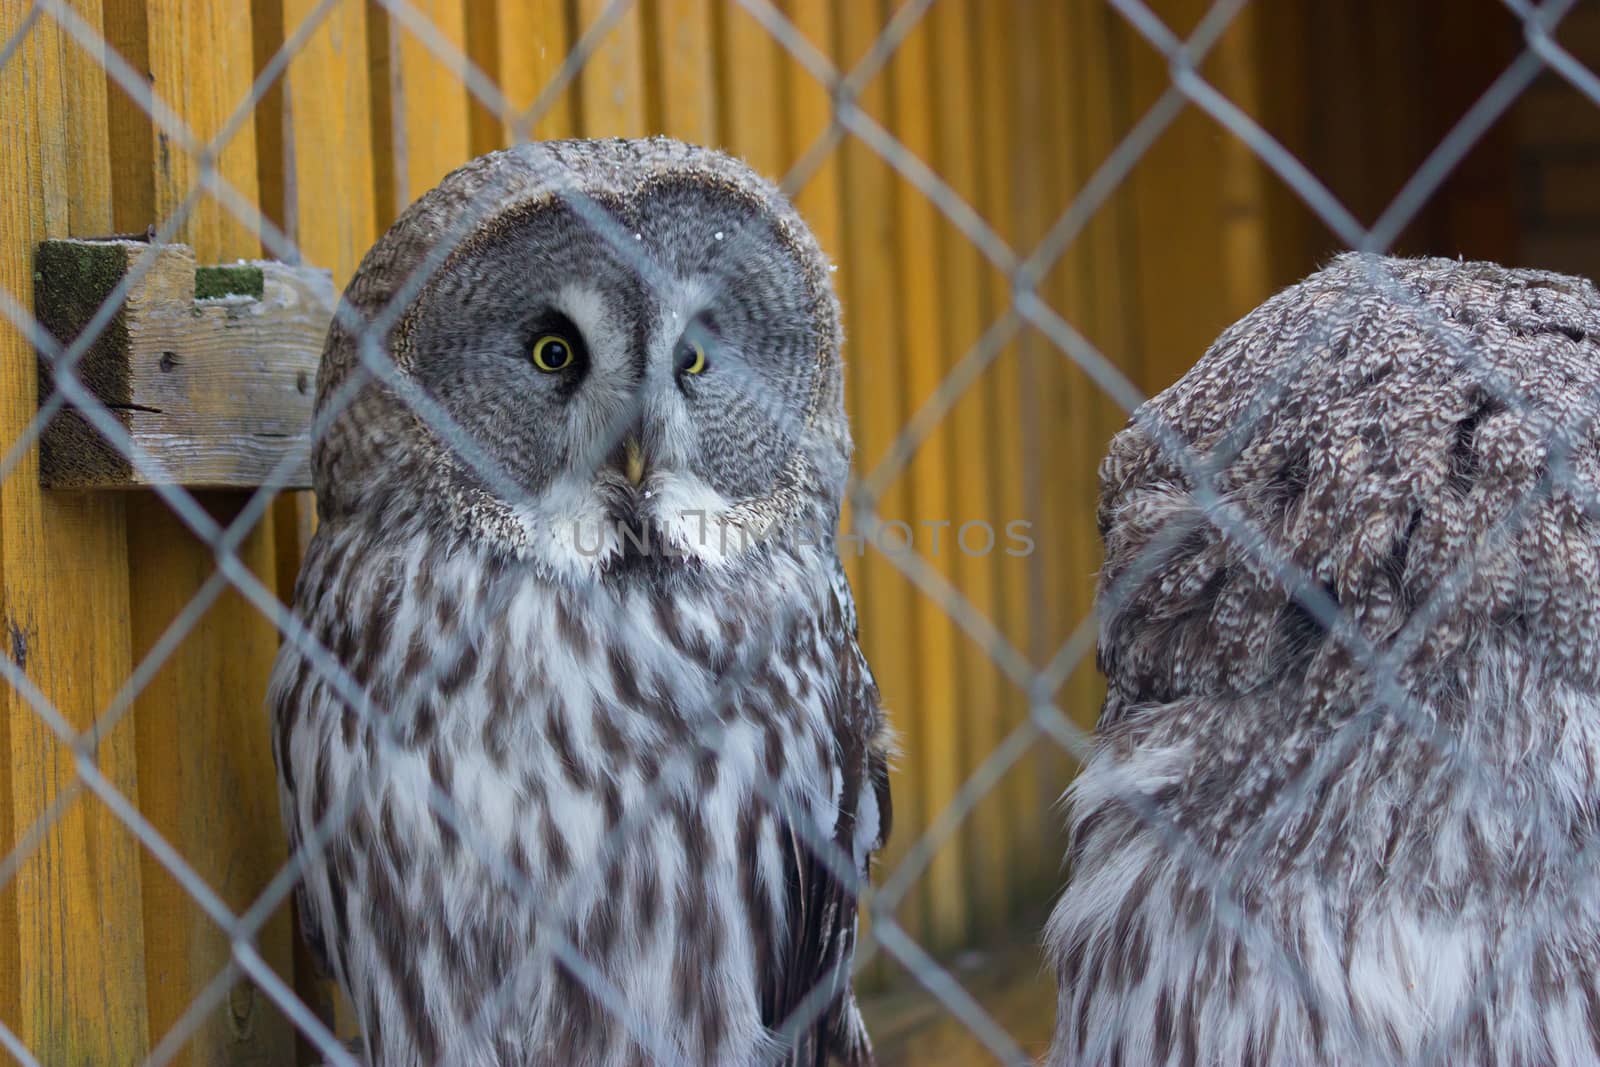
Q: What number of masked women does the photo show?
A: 0